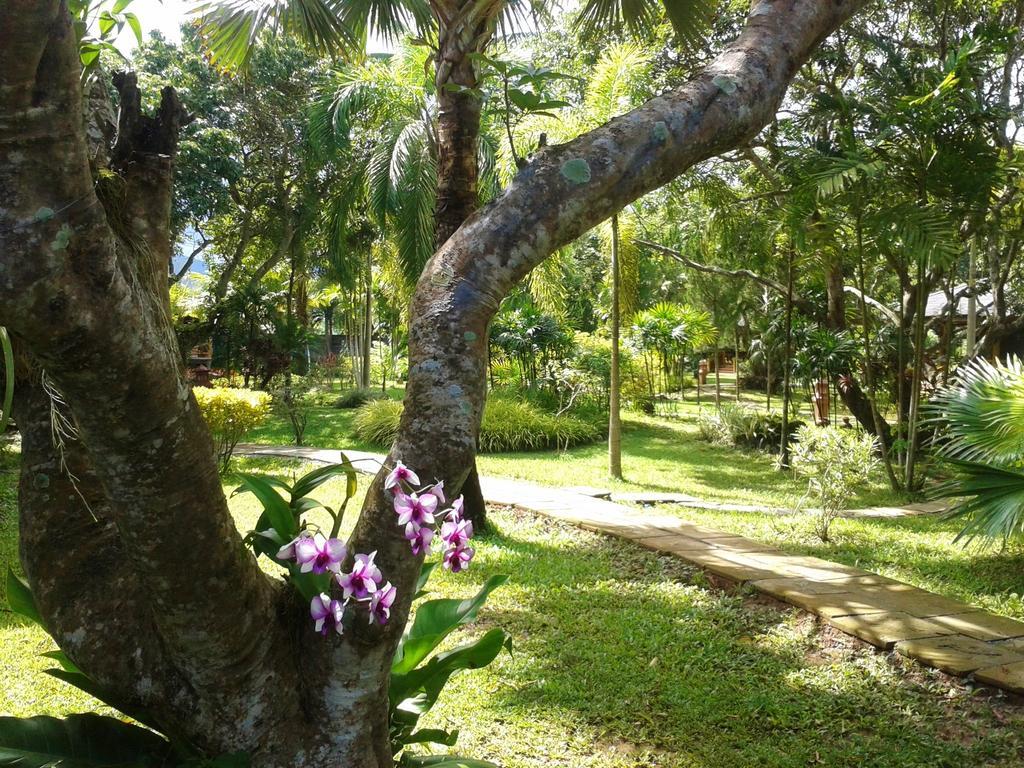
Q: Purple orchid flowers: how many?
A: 12